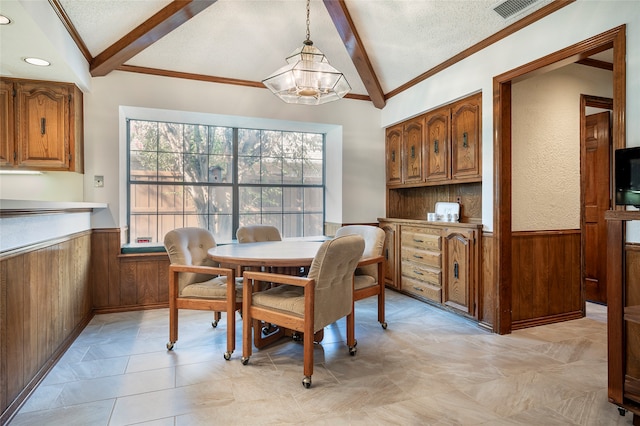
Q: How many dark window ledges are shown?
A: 1